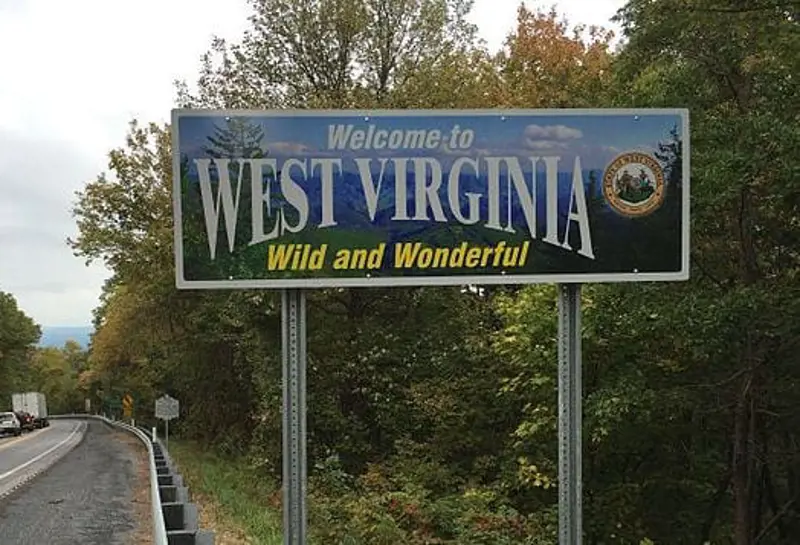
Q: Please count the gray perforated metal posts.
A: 2